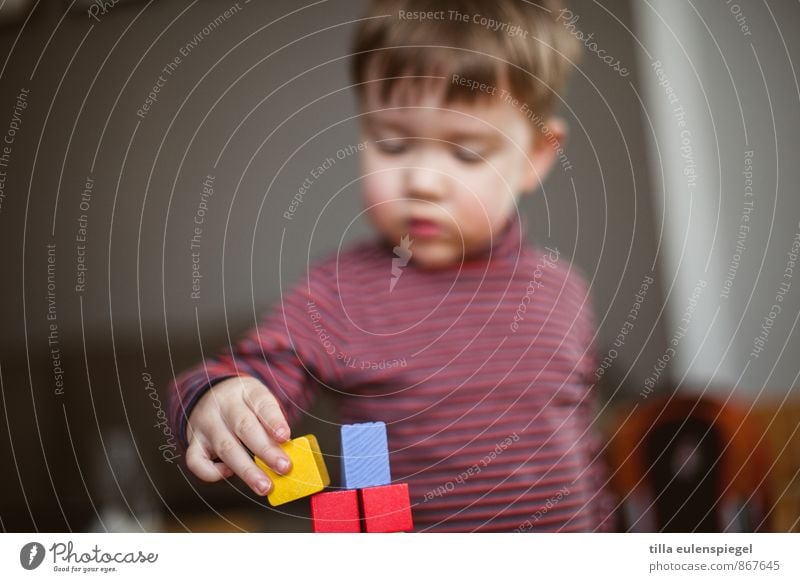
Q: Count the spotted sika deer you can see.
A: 0